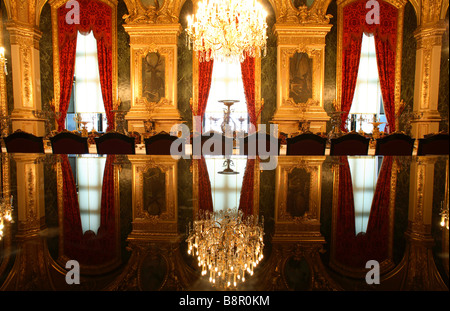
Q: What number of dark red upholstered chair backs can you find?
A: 10